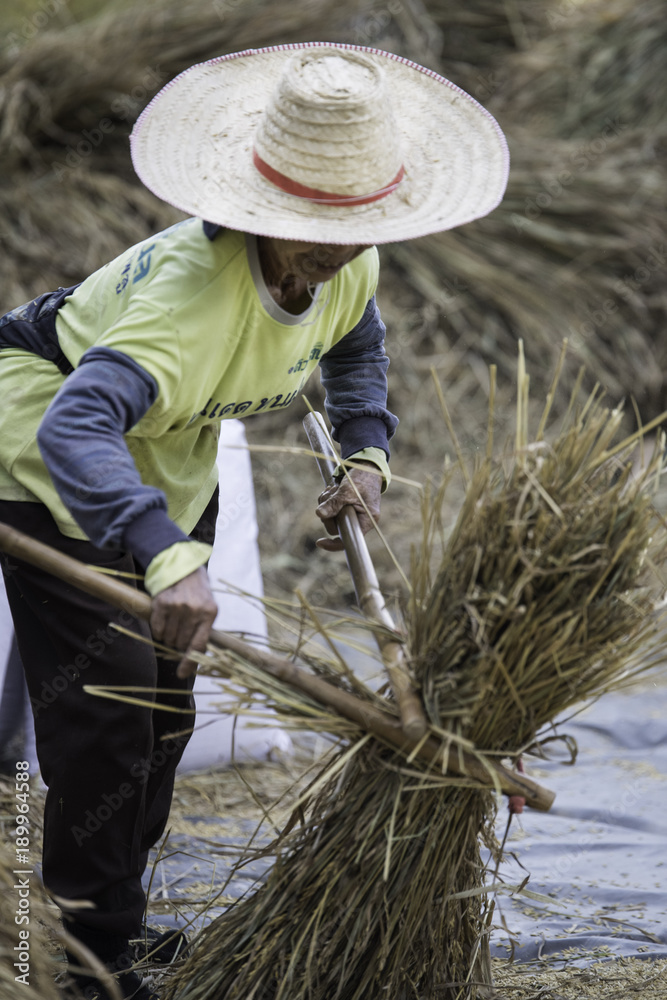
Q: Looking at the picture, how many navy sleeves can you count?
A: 2